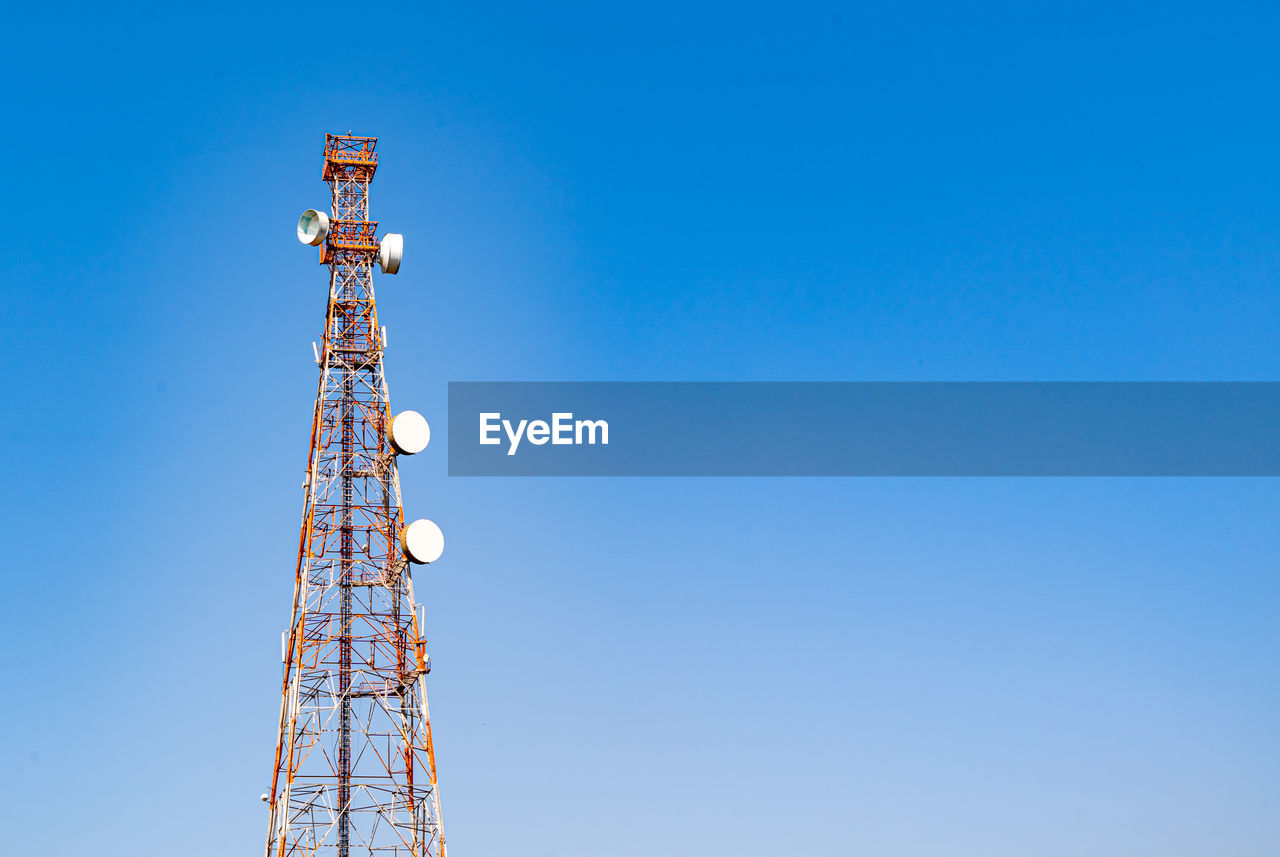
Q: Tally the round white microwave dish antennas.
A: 4